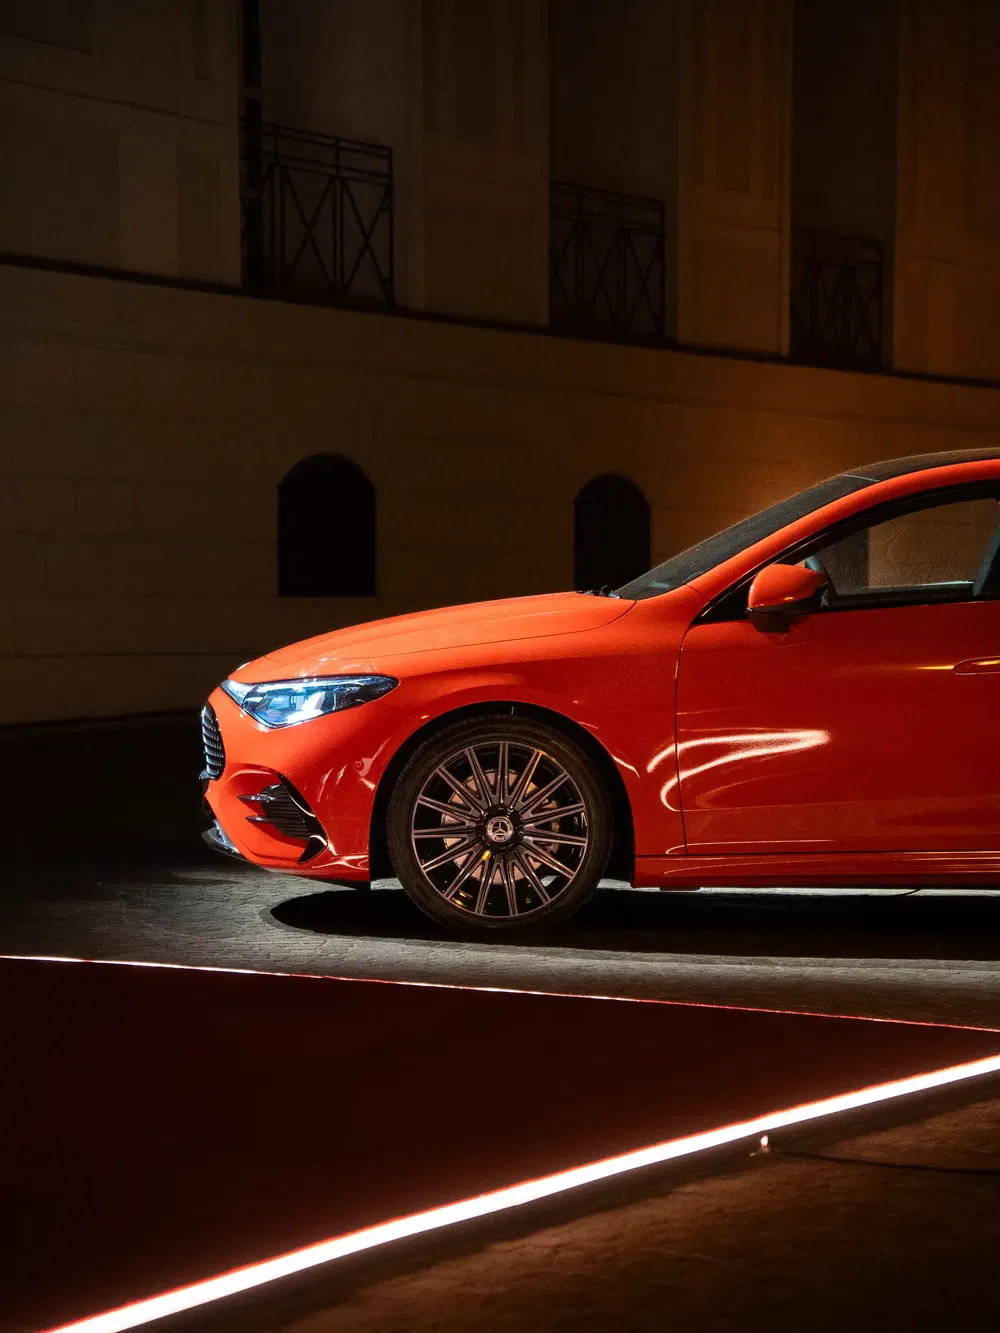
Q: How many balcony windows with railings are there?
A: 3